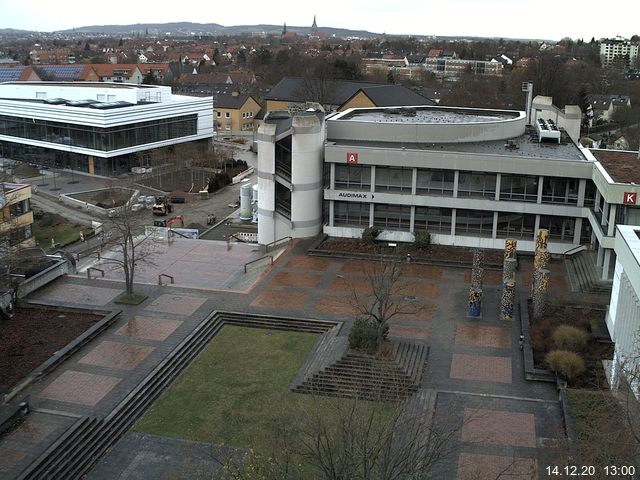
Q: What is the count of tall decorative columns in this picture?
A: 3